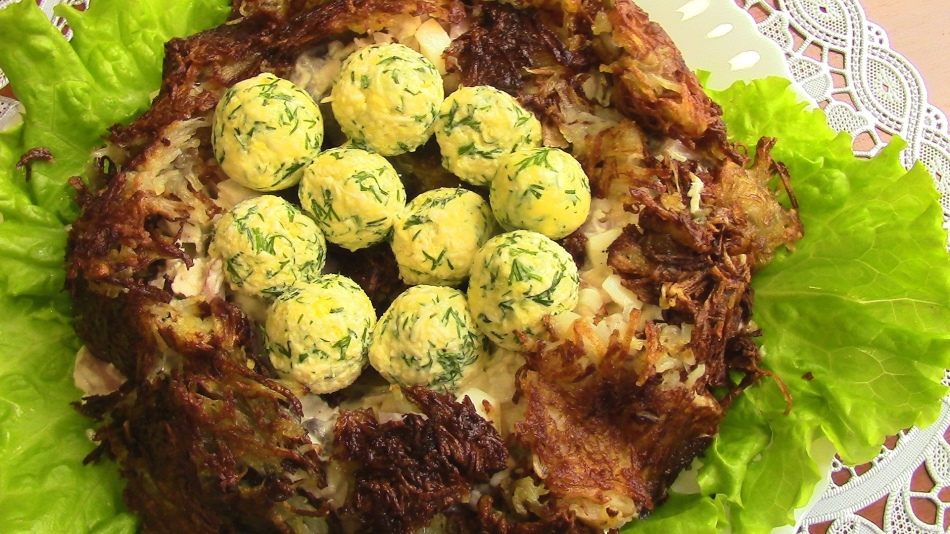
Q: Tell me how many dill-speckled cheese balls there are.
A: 10